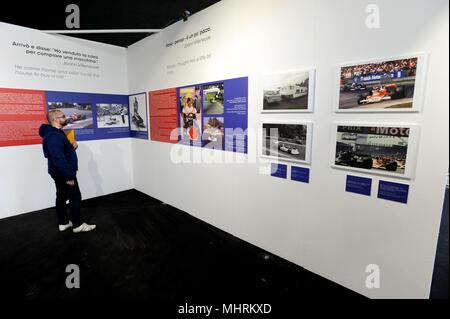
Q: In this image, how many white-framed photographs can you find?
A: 4